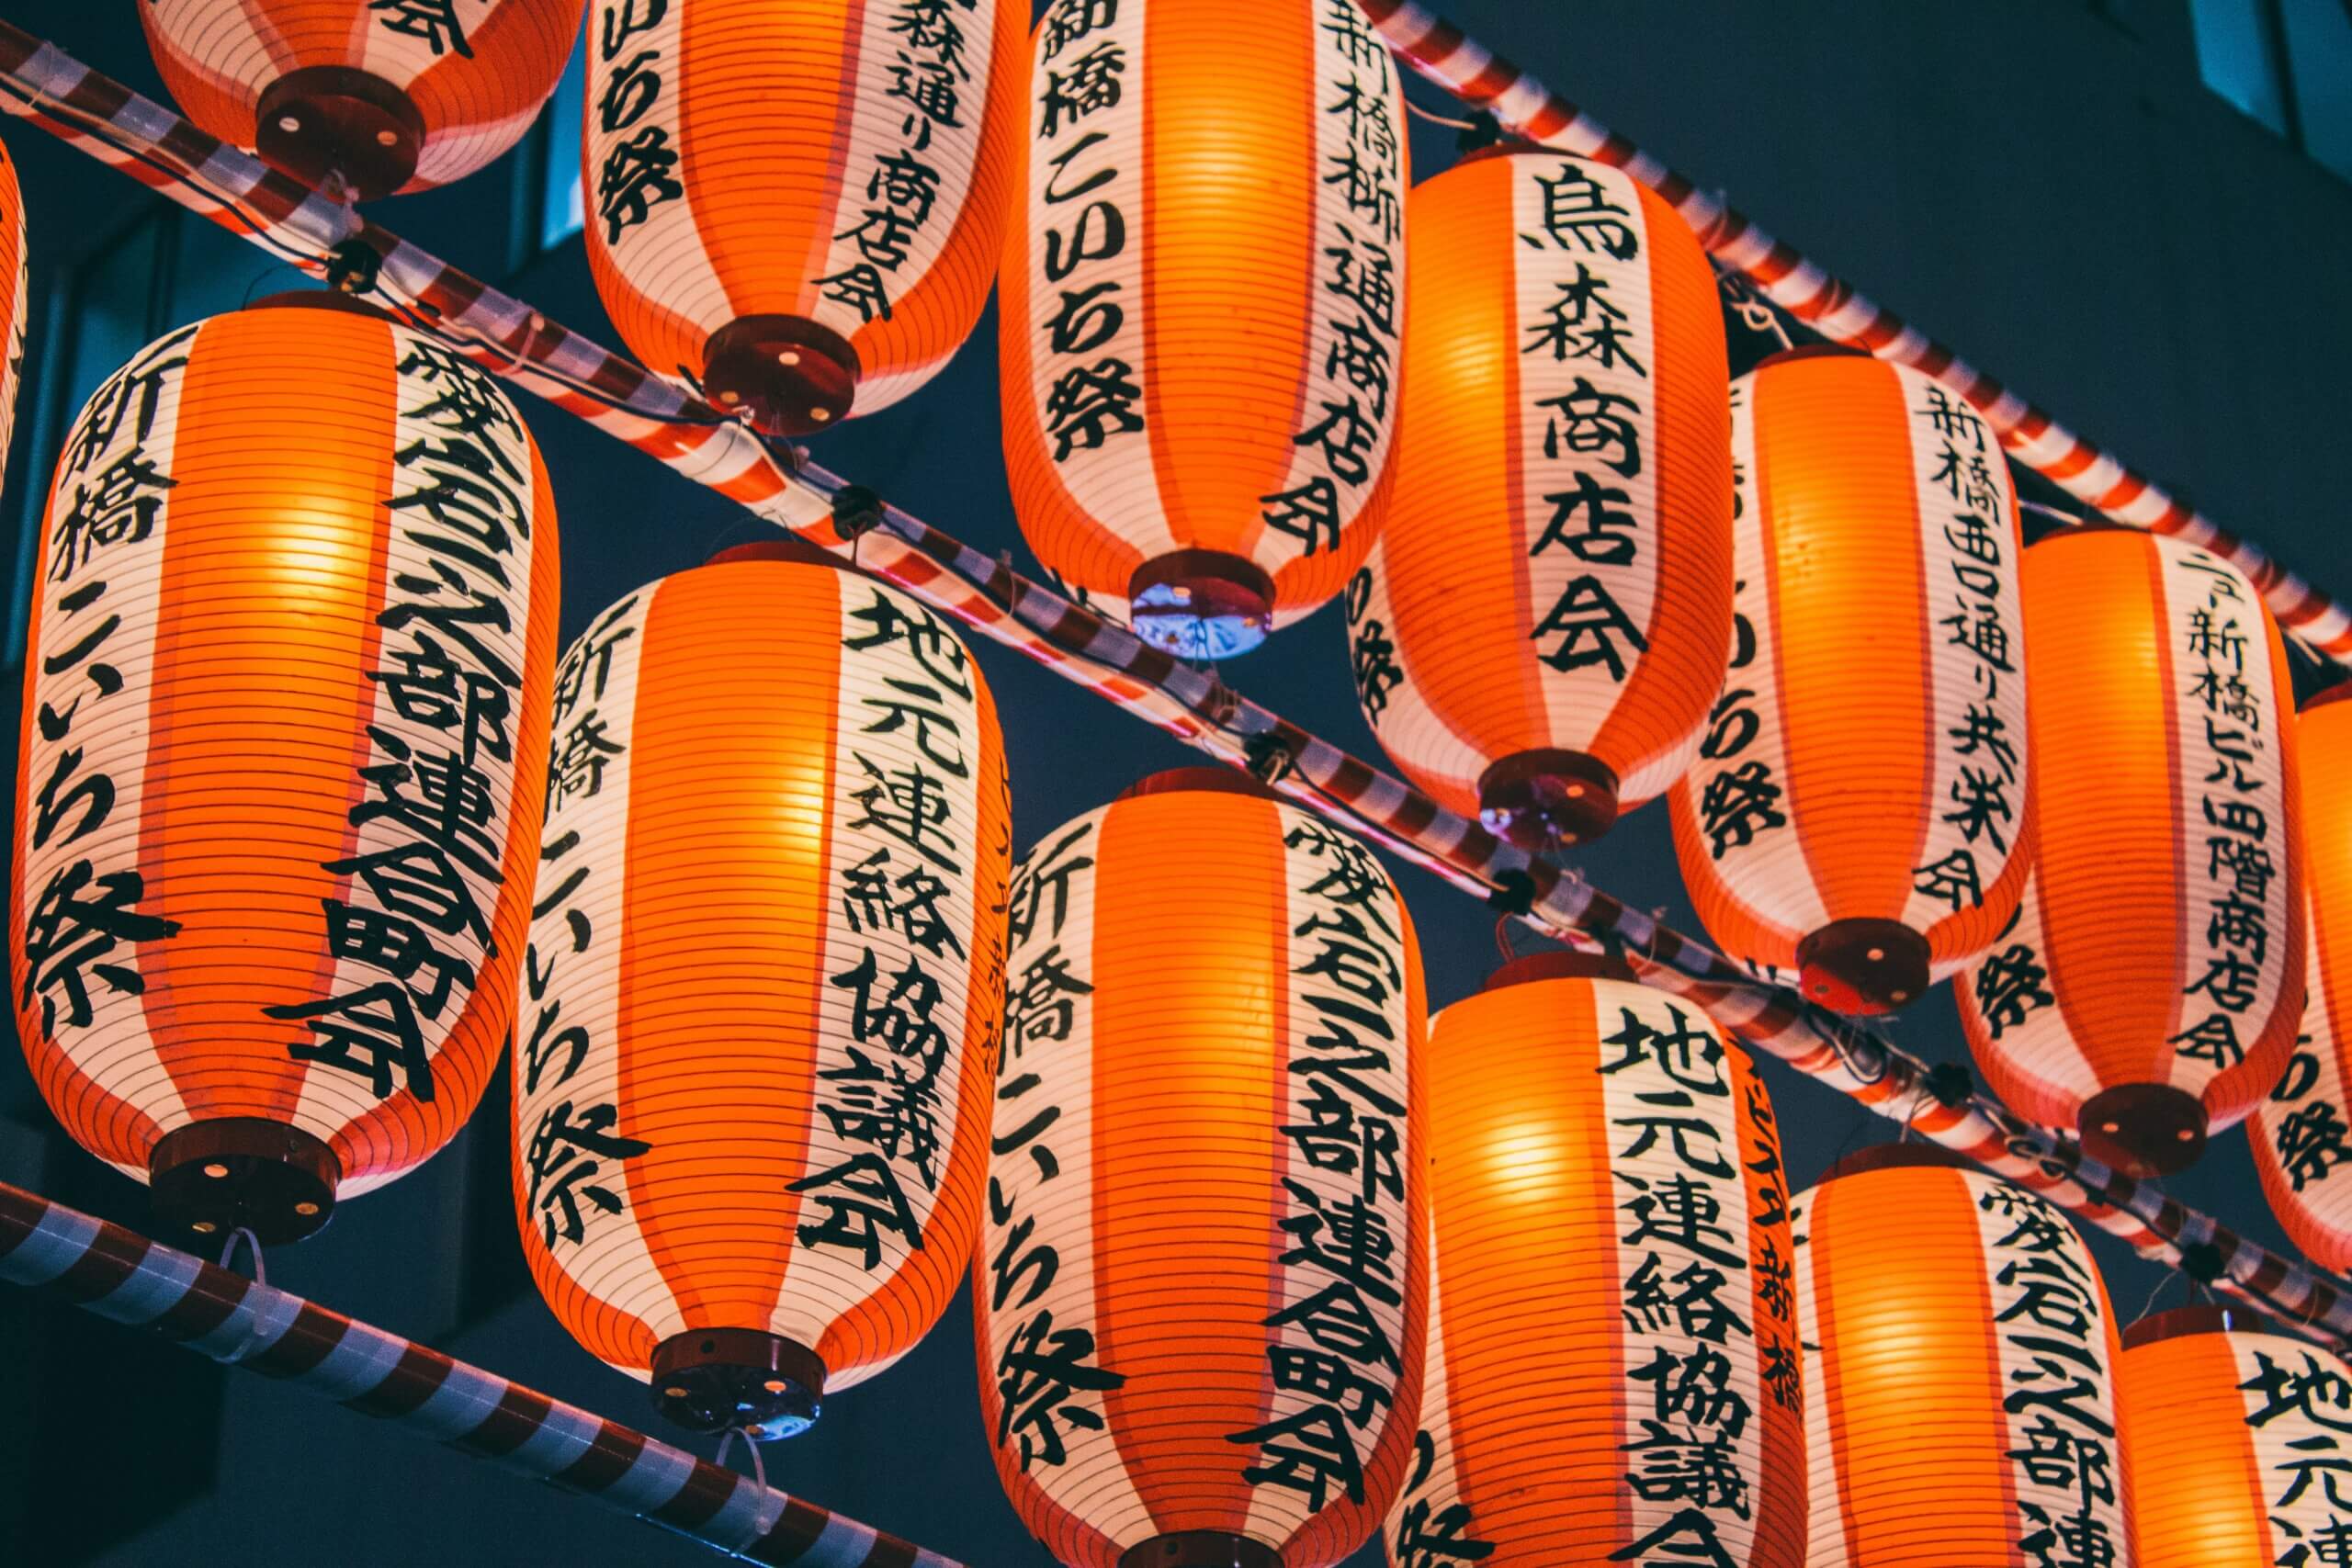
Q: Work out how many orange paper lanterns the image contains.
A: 14